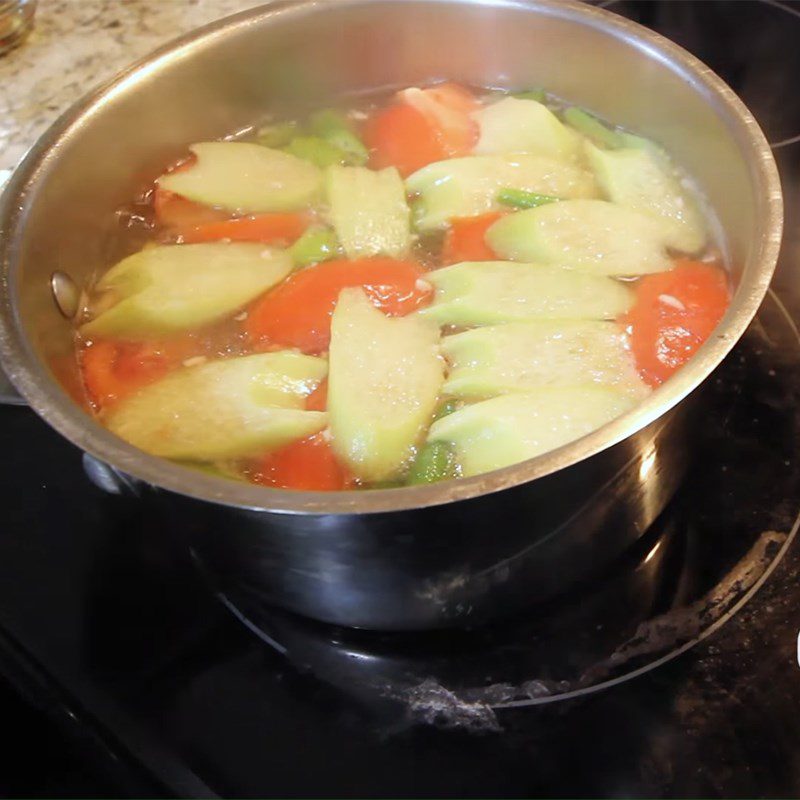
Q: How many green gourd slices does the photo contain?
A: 12